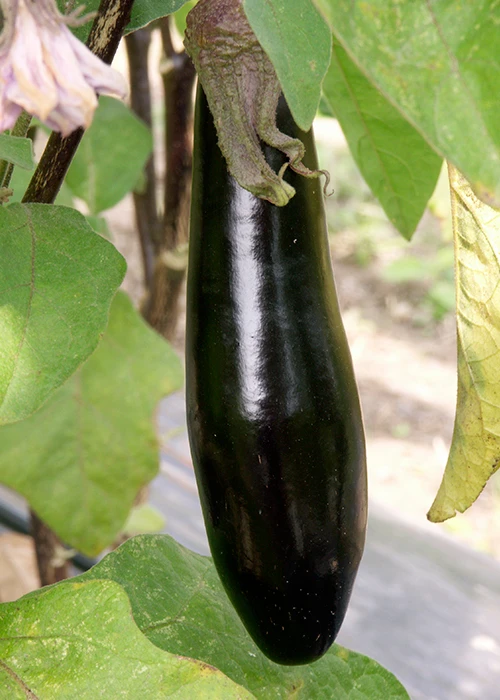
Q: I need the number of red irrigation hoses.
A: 0